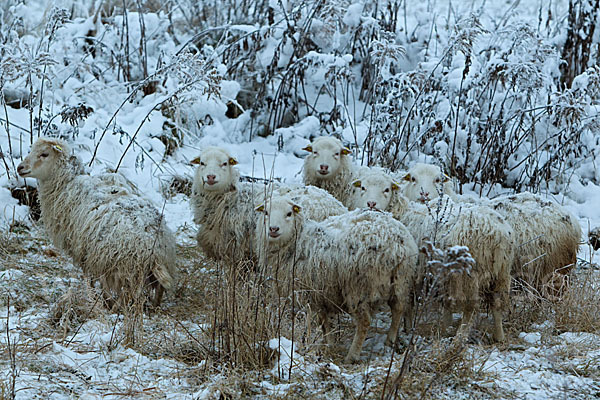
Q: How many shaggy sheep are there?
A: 6